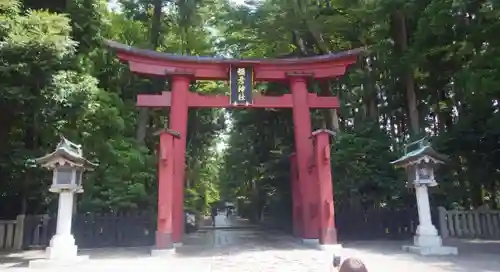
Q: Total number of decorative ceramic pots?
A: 0